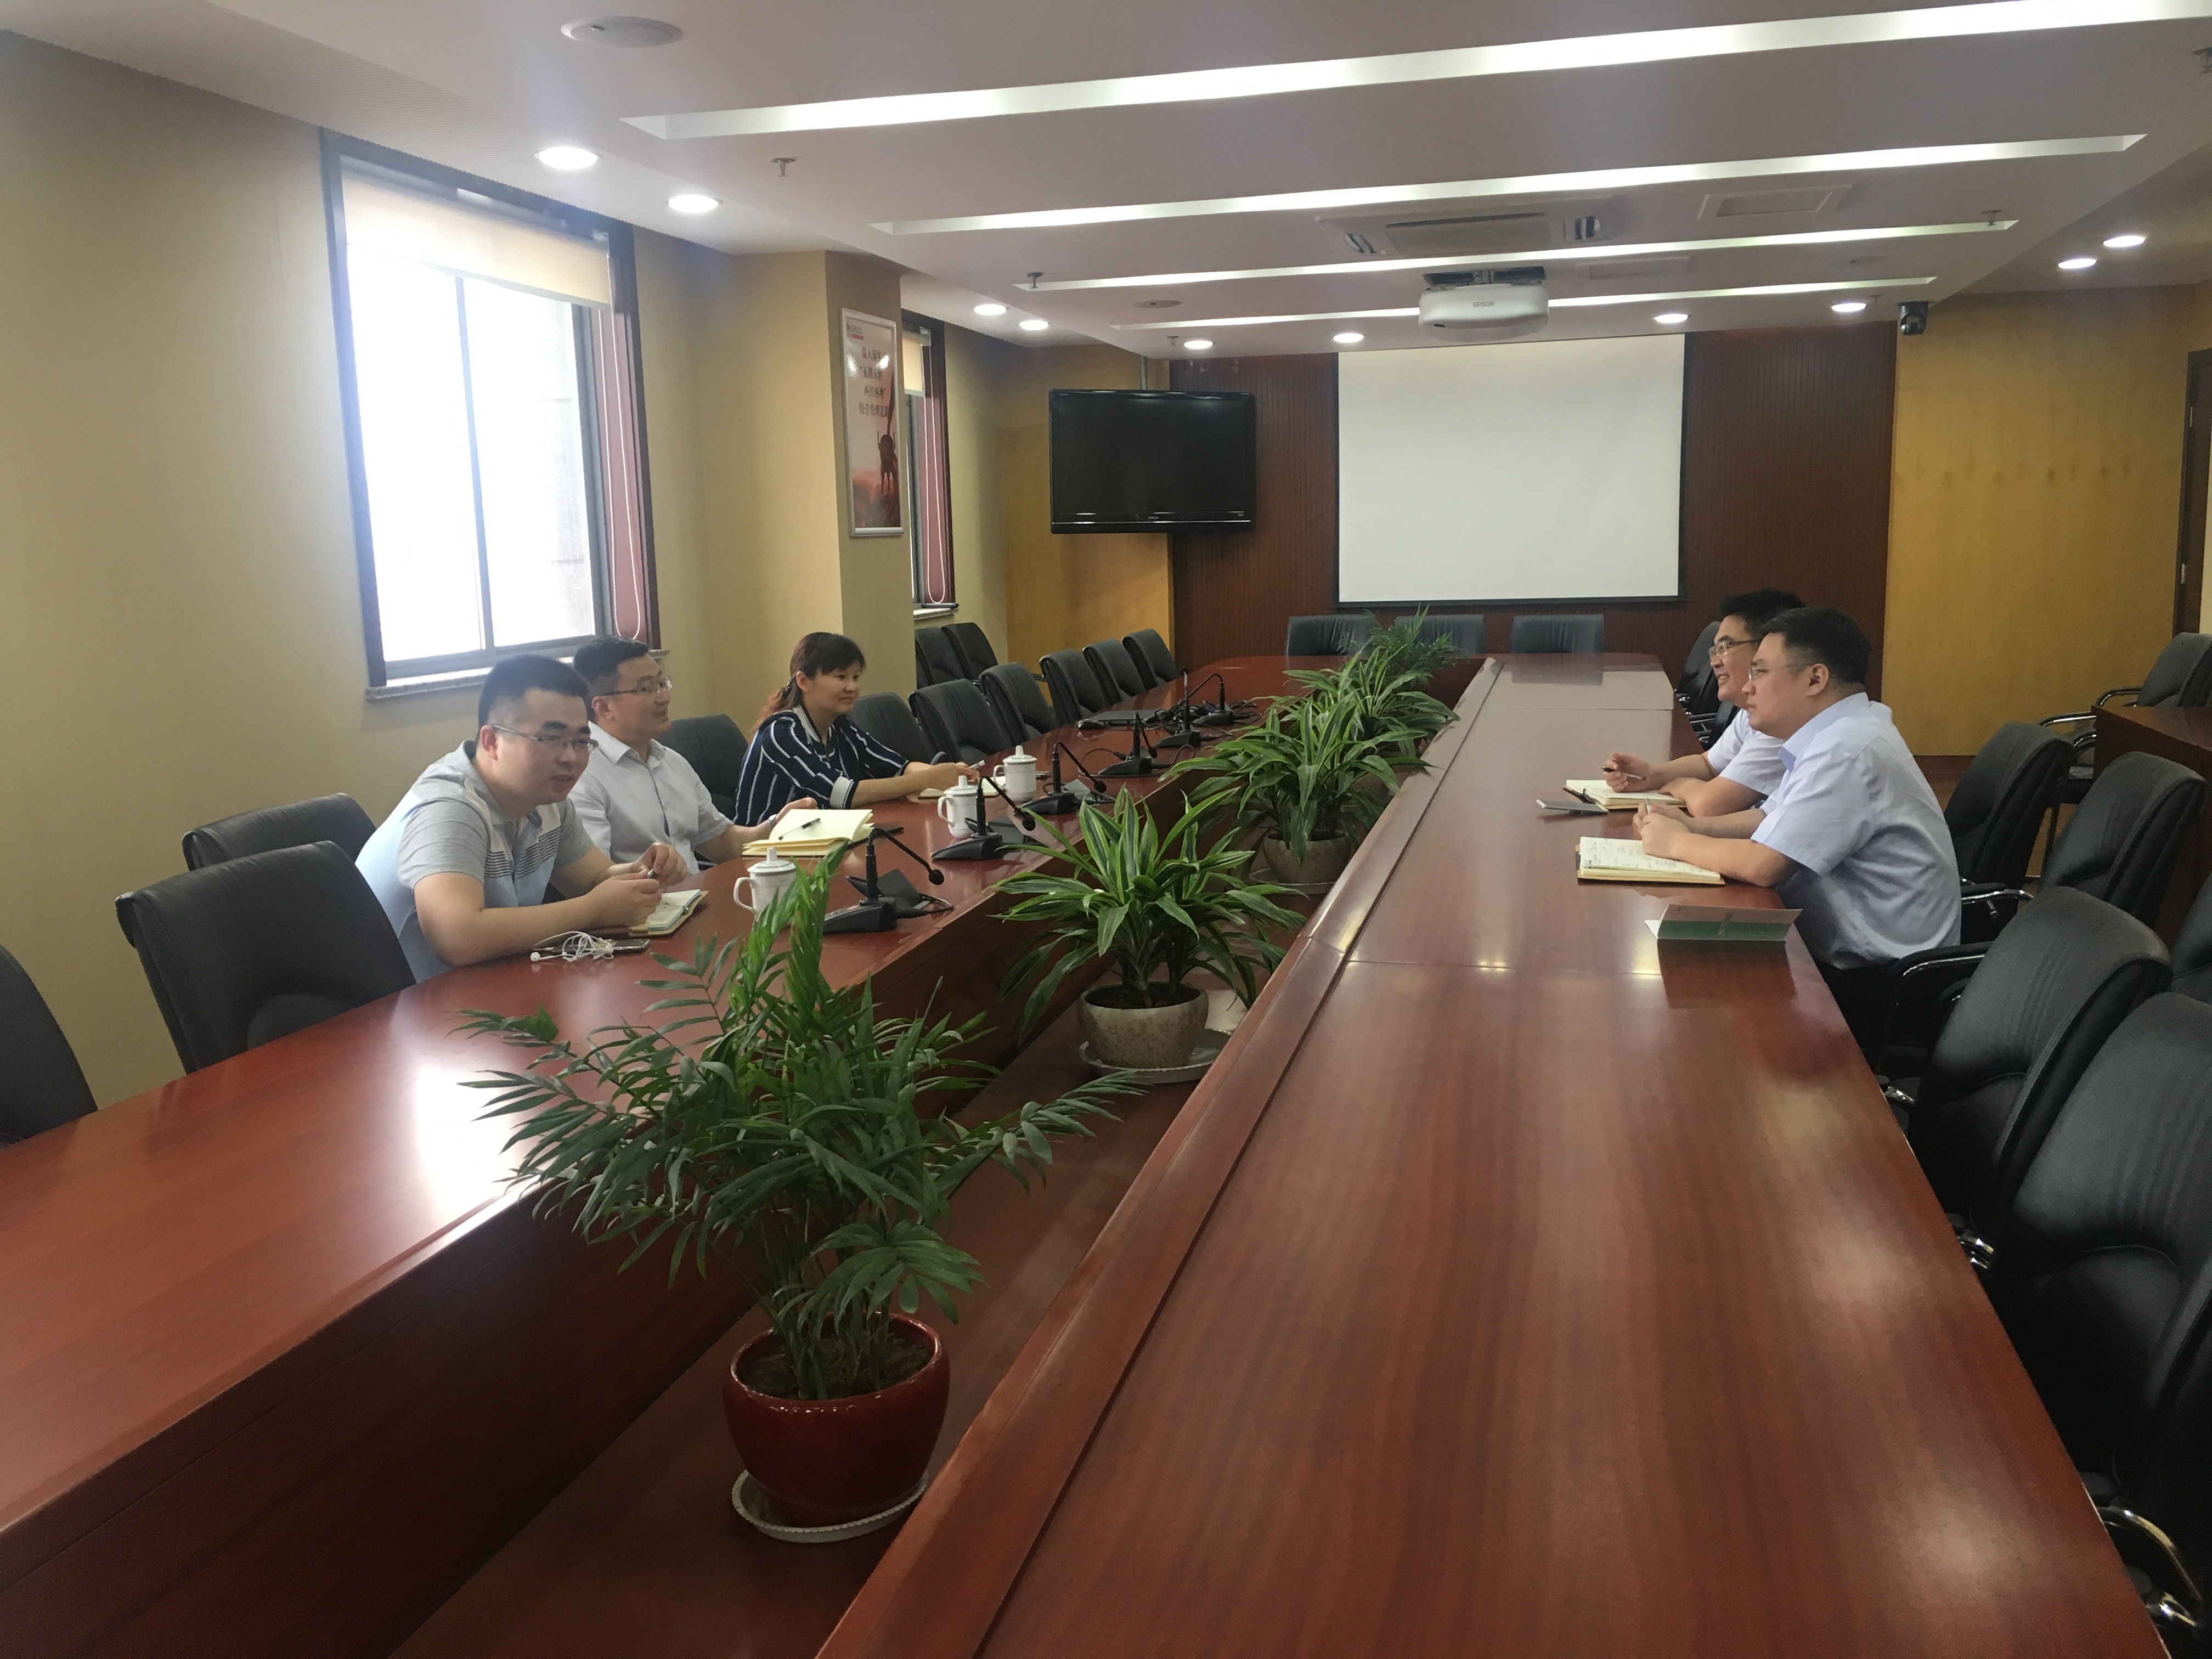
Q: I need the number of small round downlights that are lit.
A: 10